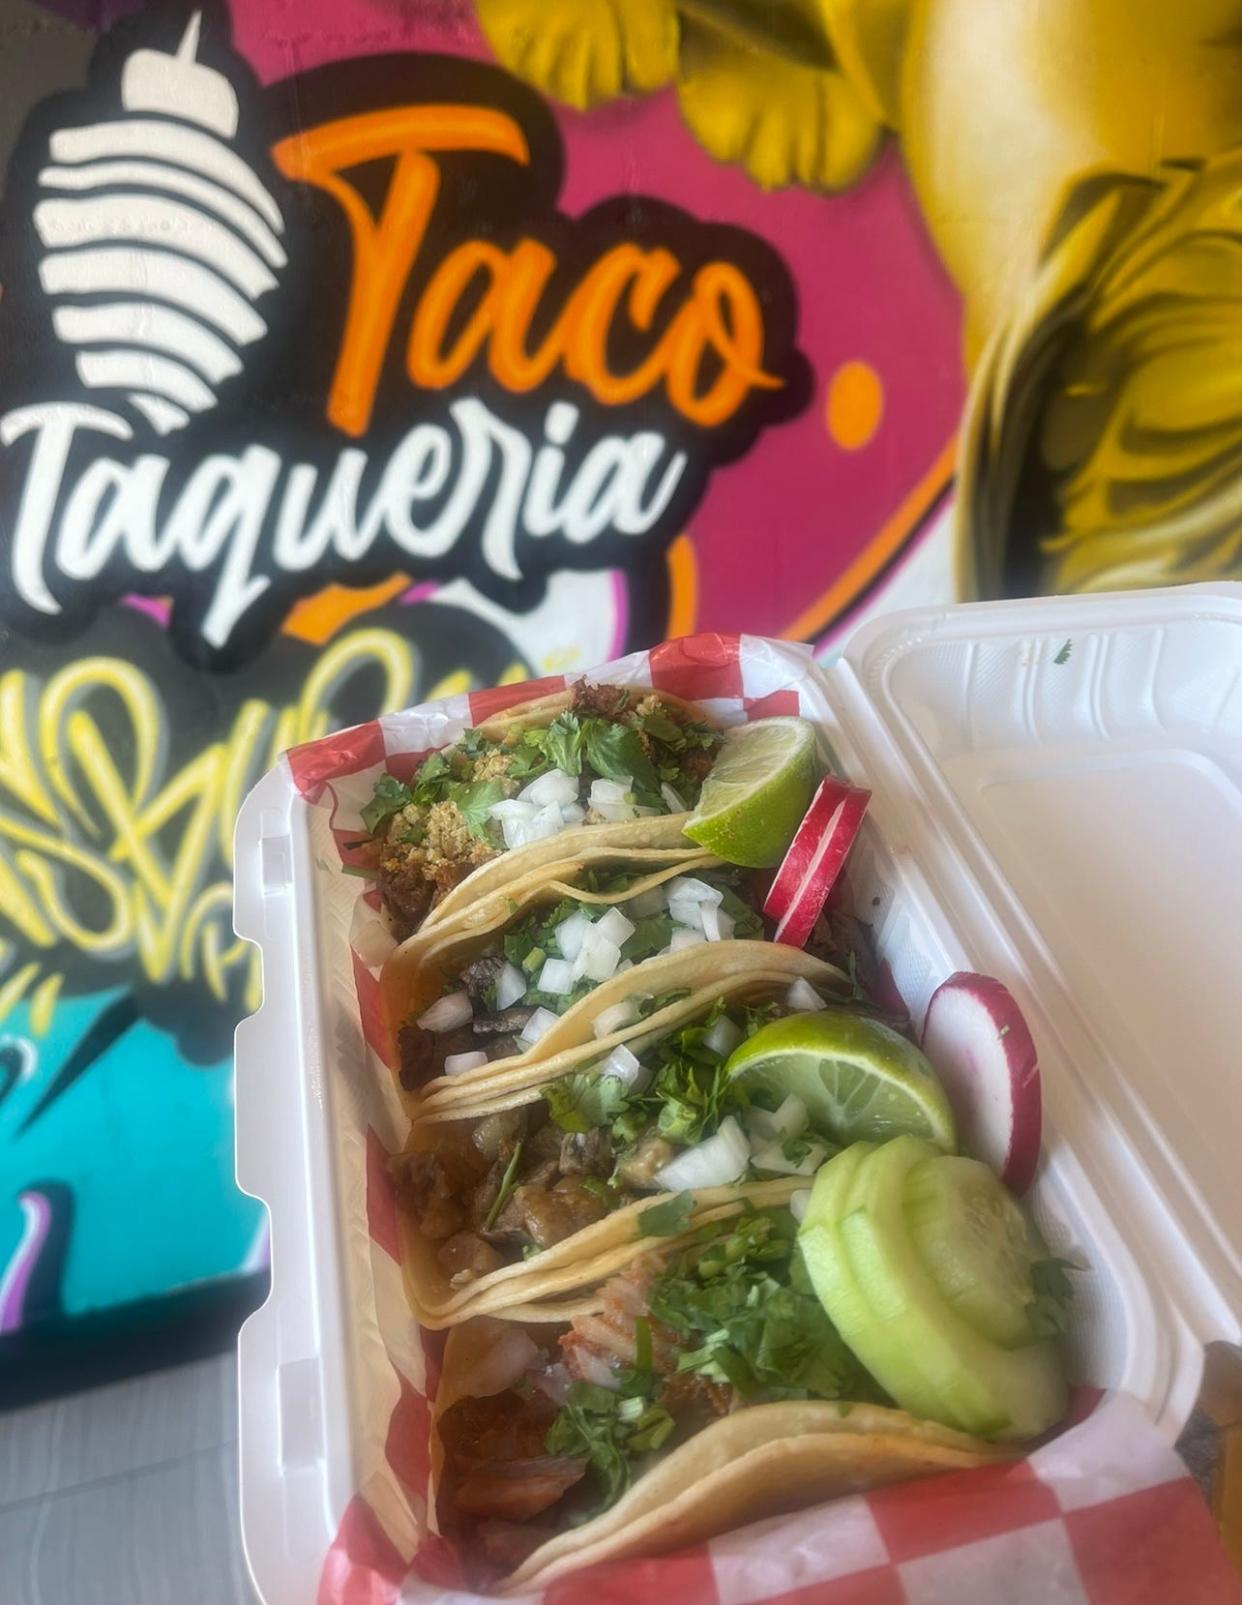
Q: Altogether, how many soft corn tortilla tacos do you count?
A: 4